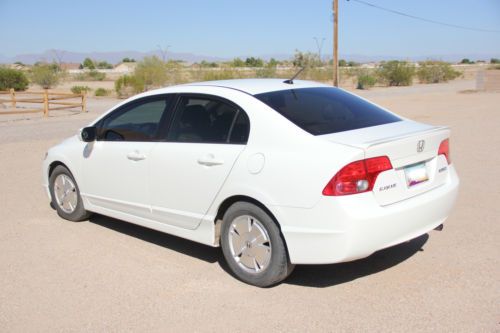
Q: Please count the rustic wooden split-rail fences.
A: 1